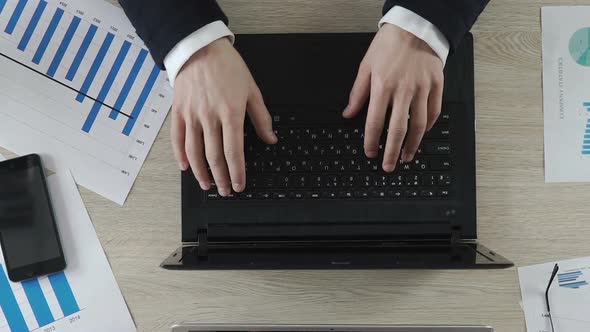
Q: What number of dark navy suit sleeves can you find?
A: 2